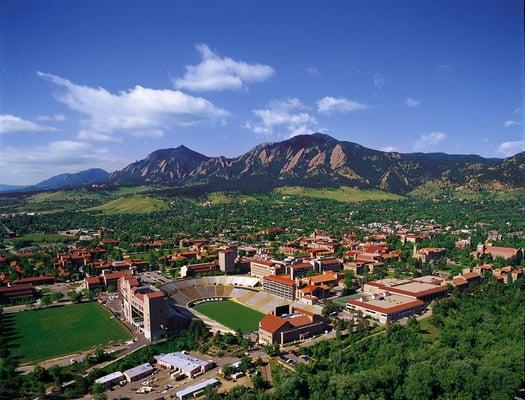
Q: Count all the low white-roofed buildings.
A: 4